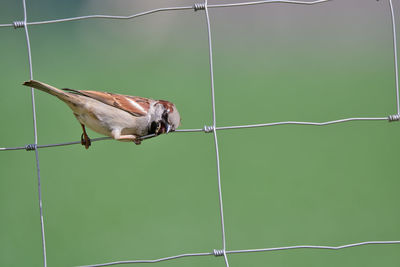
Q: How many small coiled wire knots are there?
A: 6